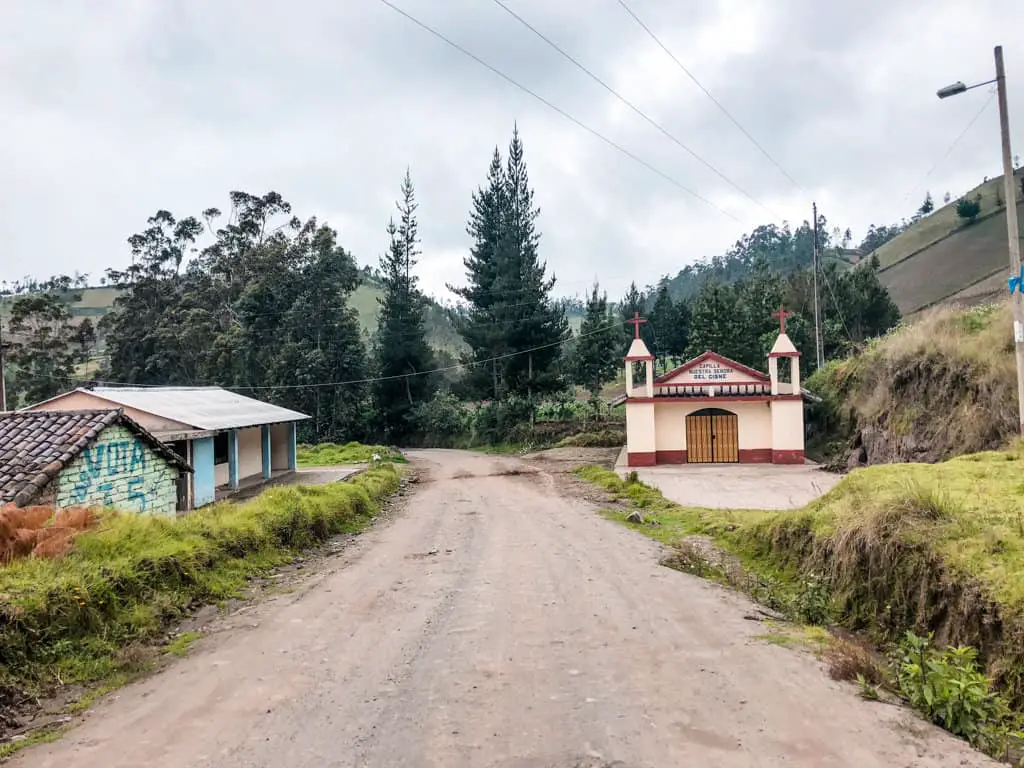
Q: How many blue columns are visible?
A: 4